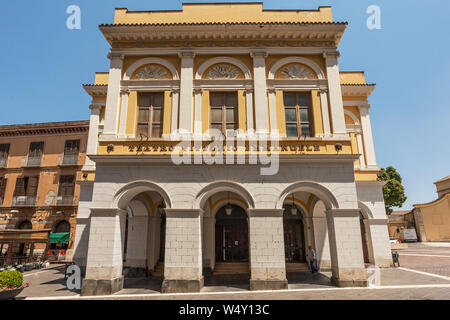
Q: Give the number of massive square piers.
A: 4